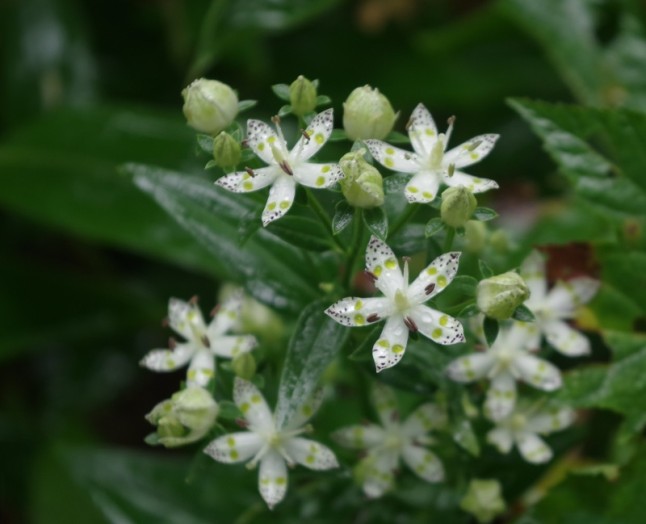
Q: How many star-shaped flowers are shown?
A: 9